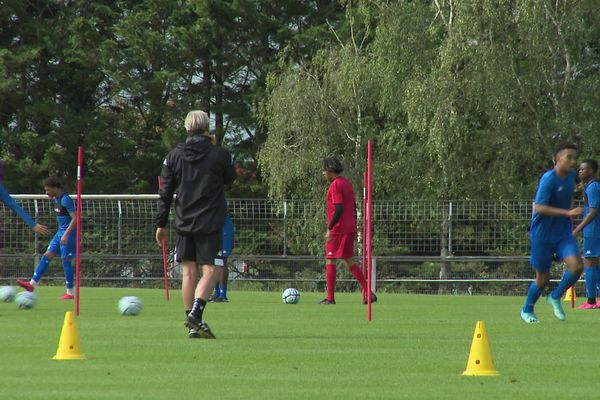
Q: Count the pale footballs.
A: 4